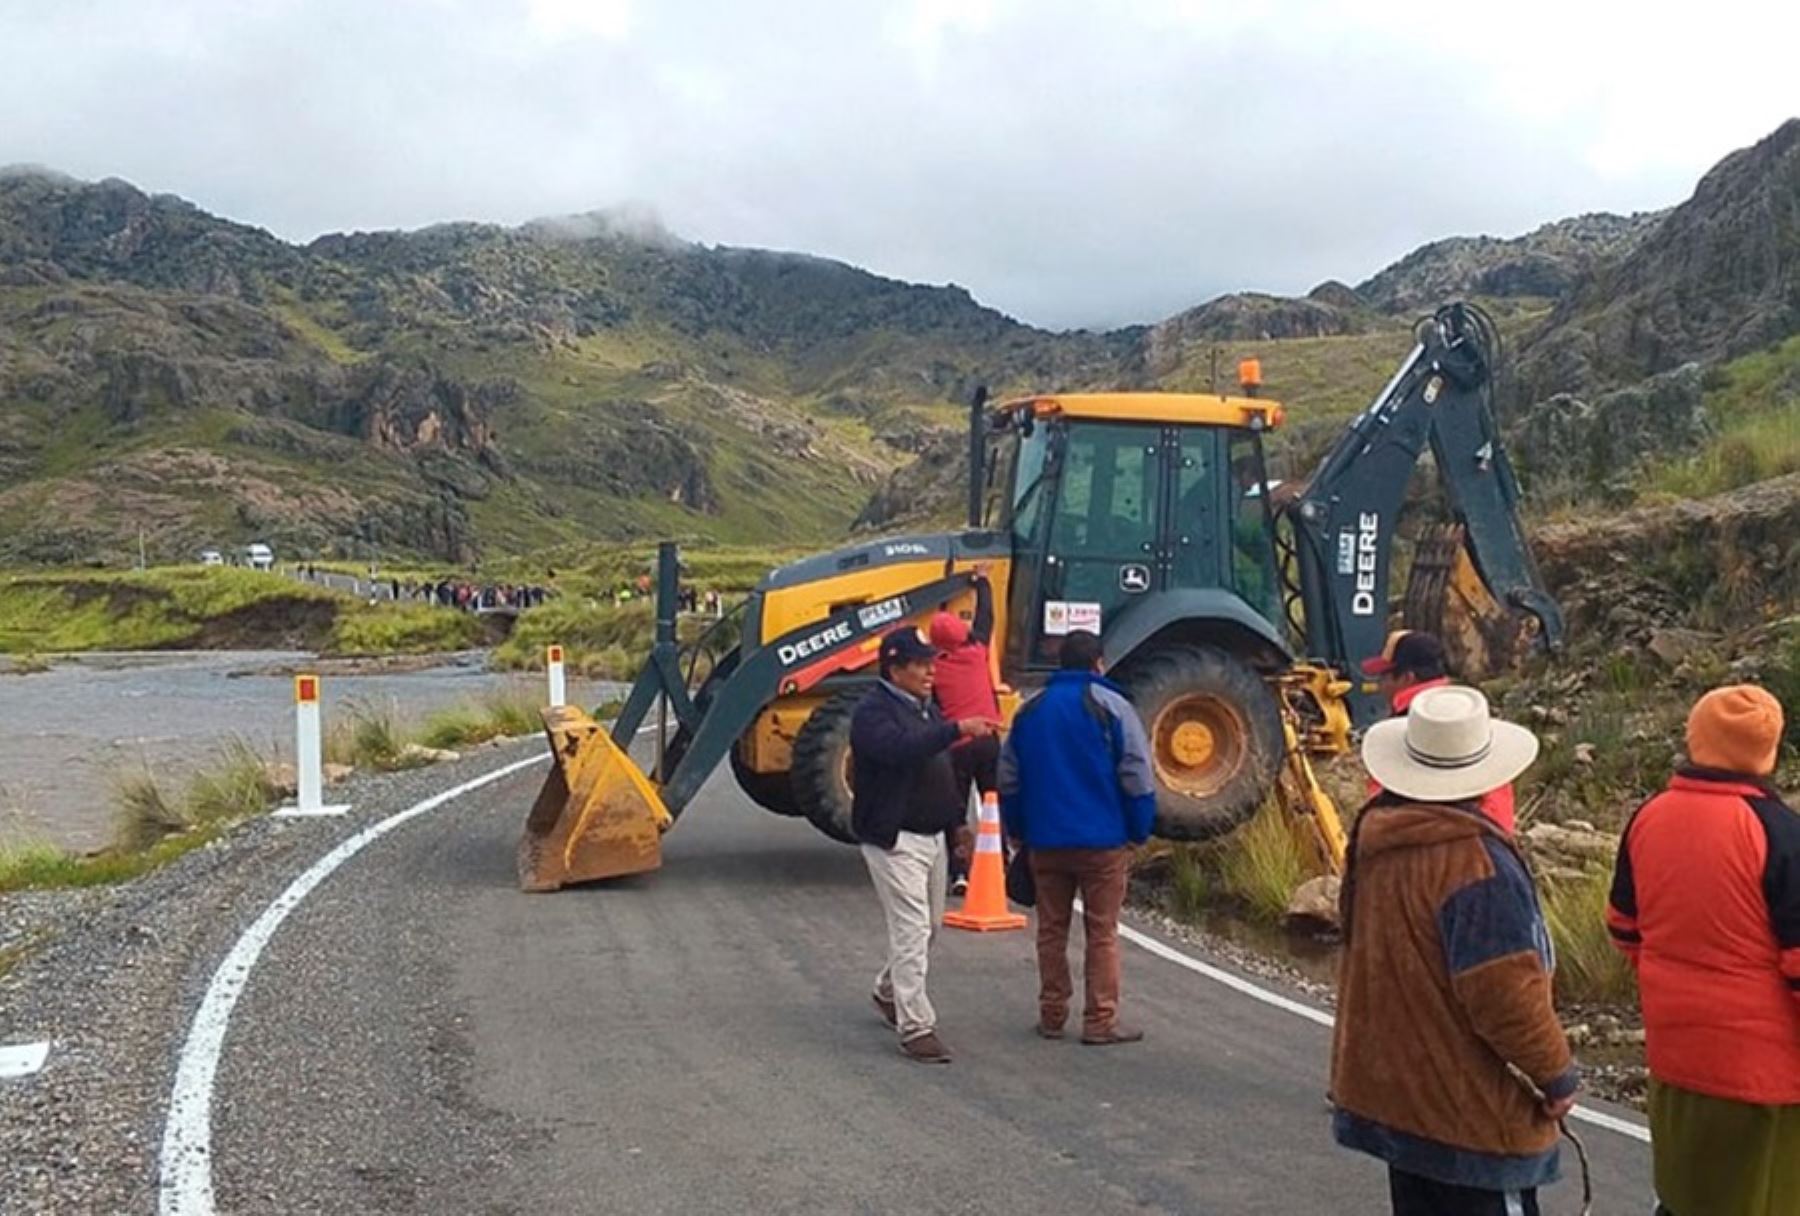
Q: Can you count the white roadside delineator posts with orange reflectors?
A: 2